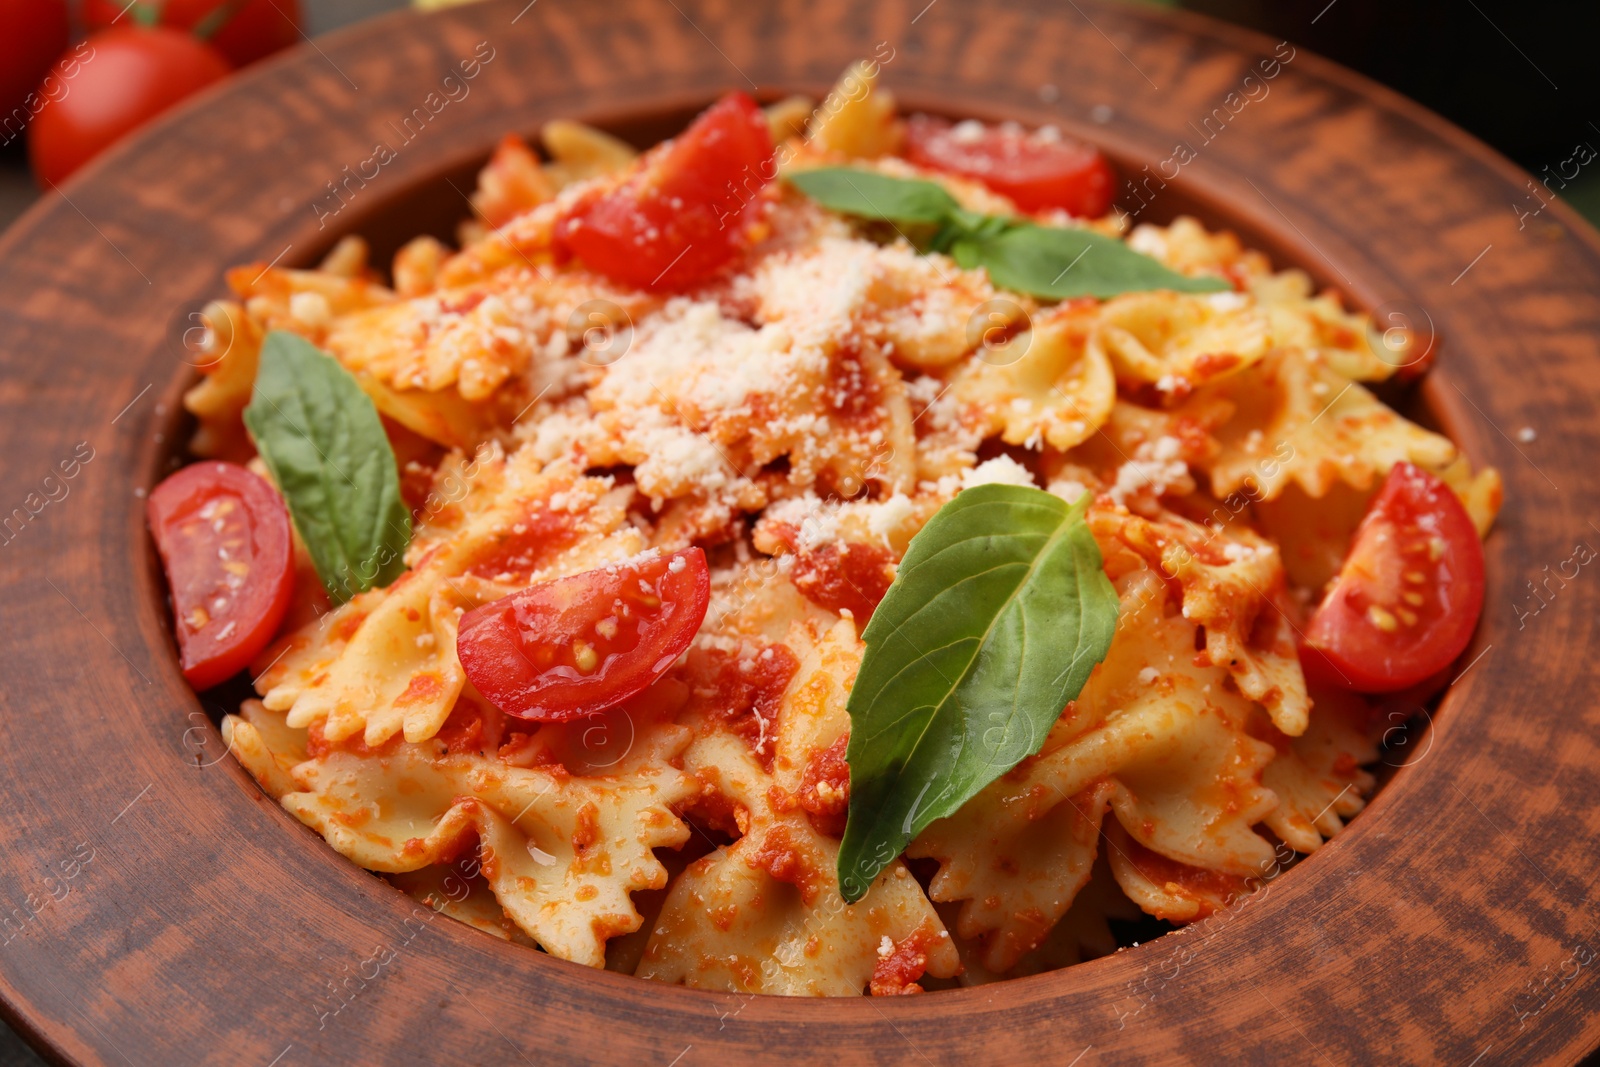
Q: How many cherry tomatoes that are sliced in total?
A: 5